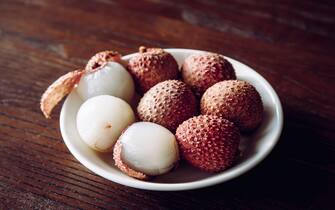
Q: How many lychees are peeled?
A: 3